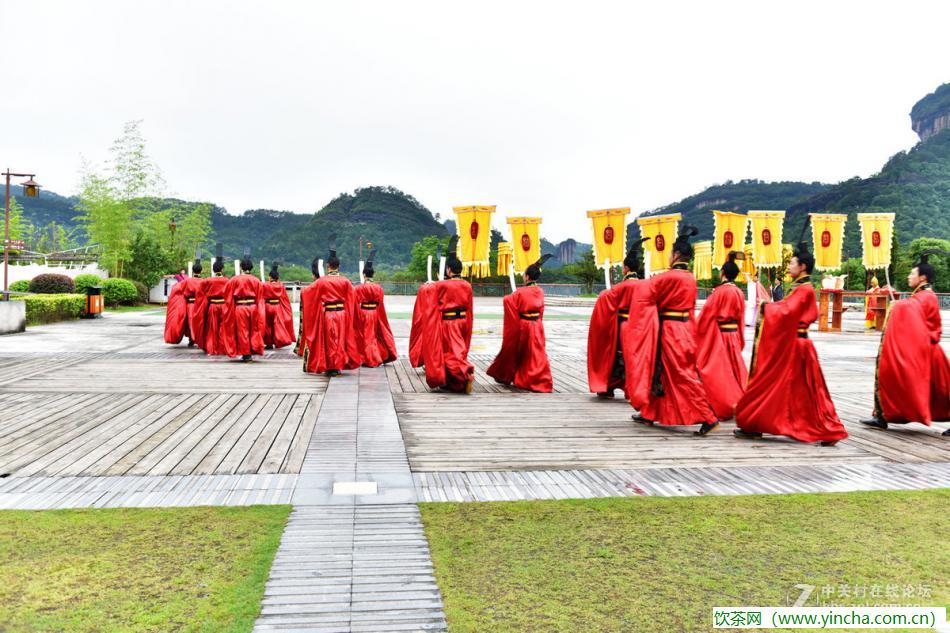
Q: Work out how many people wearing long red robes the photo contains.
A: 15